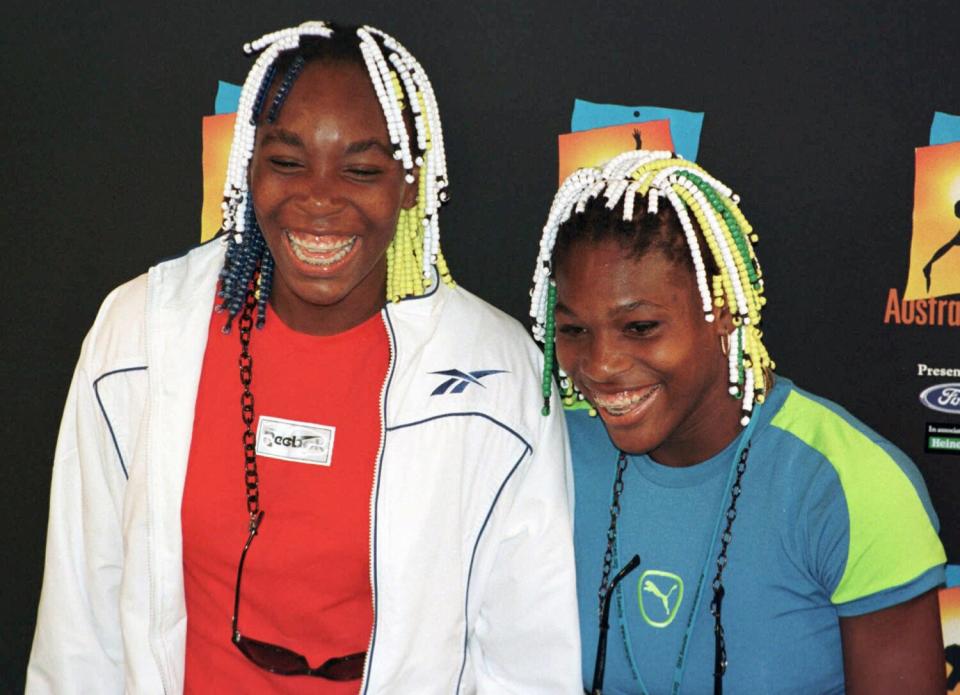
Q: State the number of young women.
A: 2